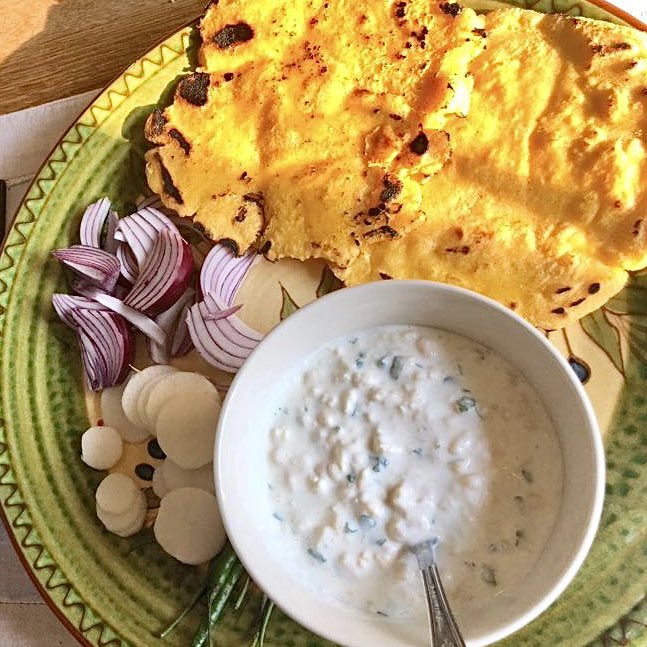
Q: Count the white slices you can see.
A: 12